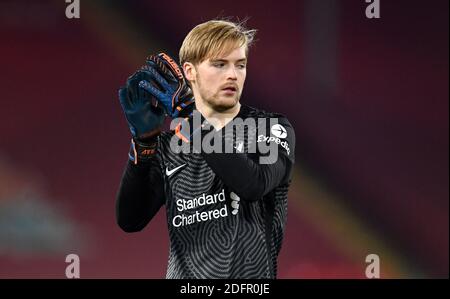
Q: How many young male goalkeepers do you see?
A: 1